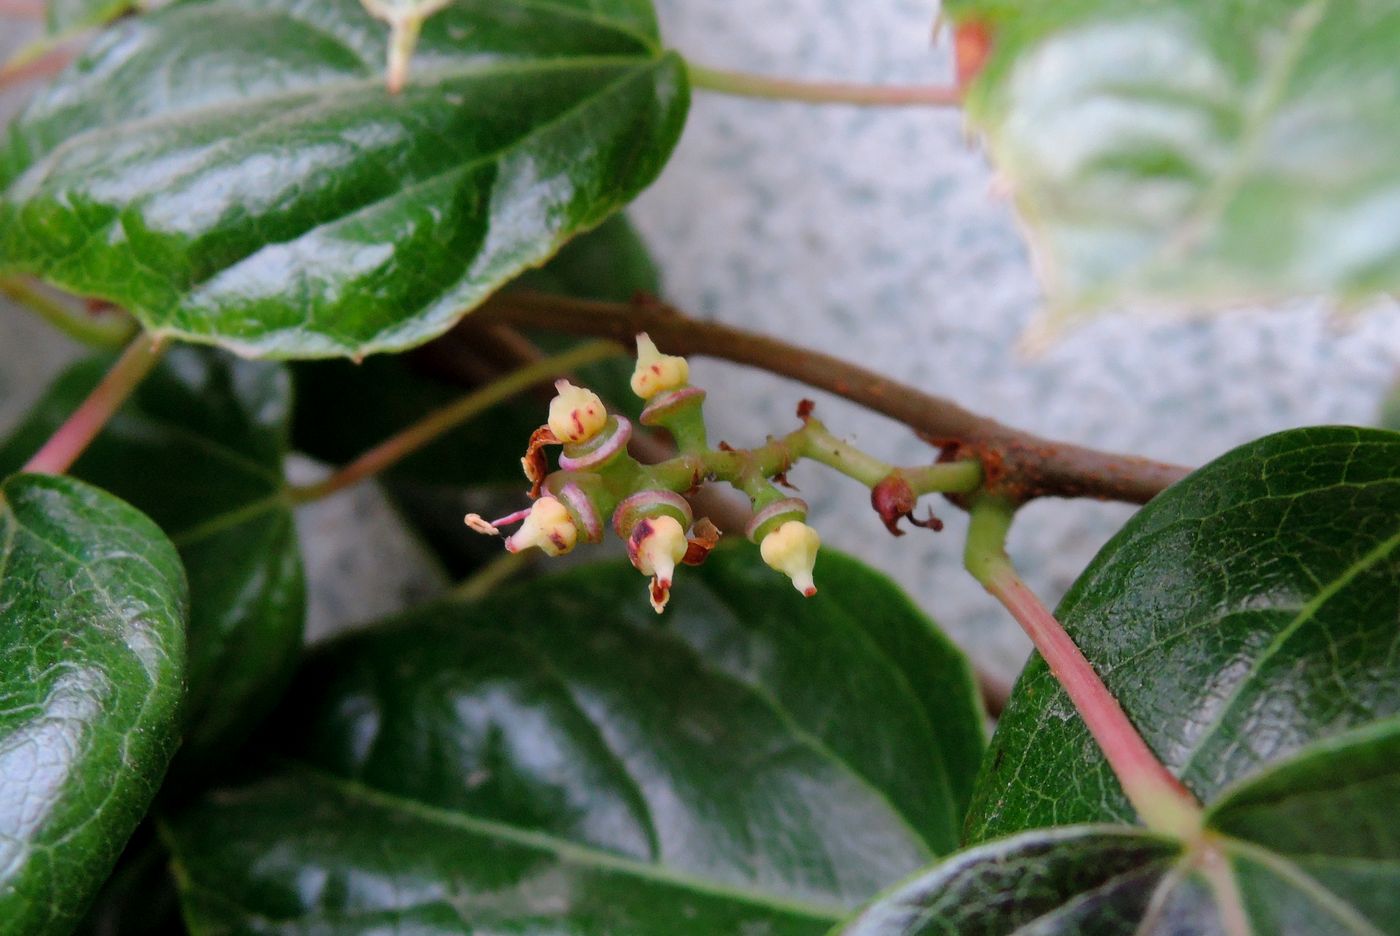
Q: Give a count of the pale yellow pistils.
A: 5